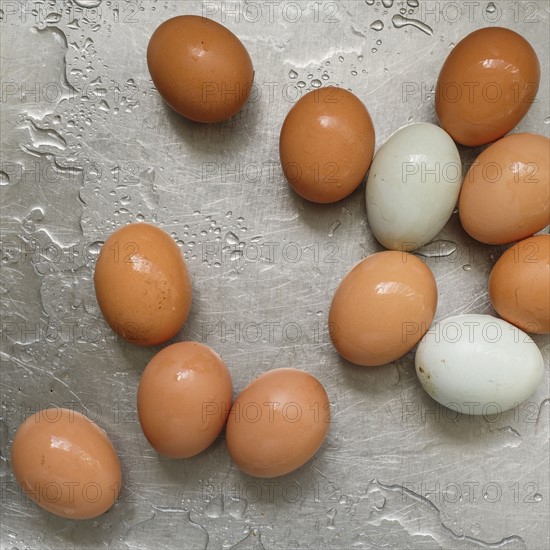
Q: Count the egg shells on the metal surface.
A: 12